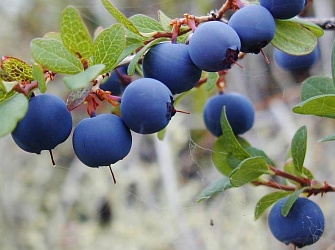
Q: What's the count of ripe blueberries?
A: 11